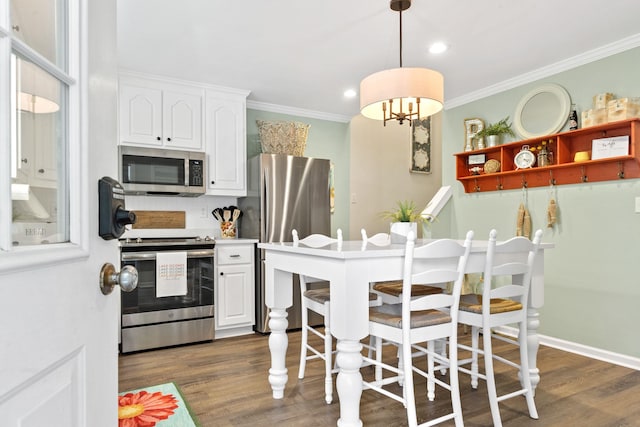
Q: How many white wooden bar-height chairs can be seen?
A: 4